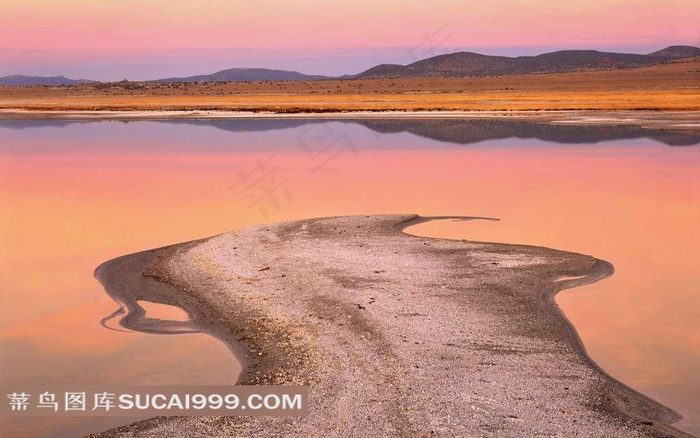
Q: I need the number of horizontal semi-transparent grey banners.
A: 1